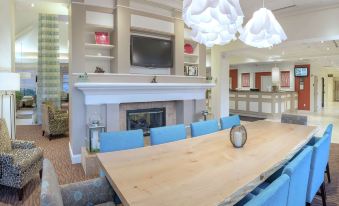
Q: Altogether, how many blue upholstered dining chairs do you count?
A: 8